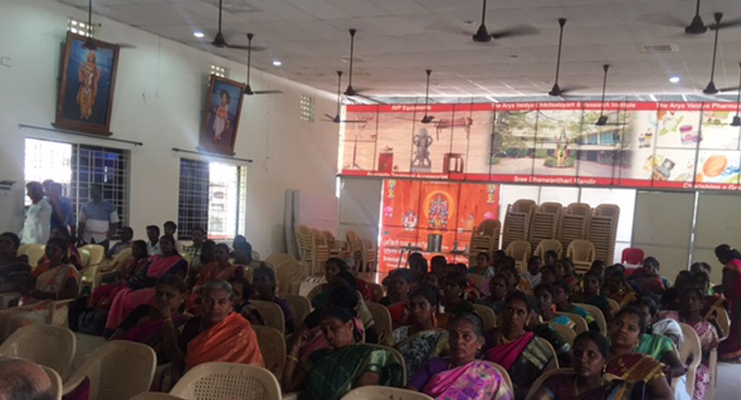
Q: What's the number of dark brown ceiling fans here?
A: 12